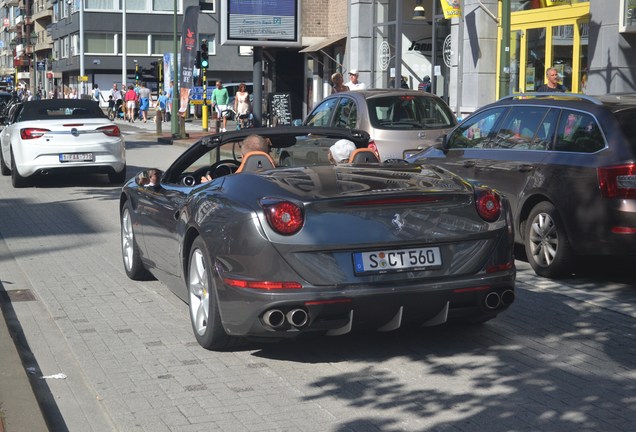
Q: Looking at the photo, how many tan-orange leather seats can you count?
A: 2